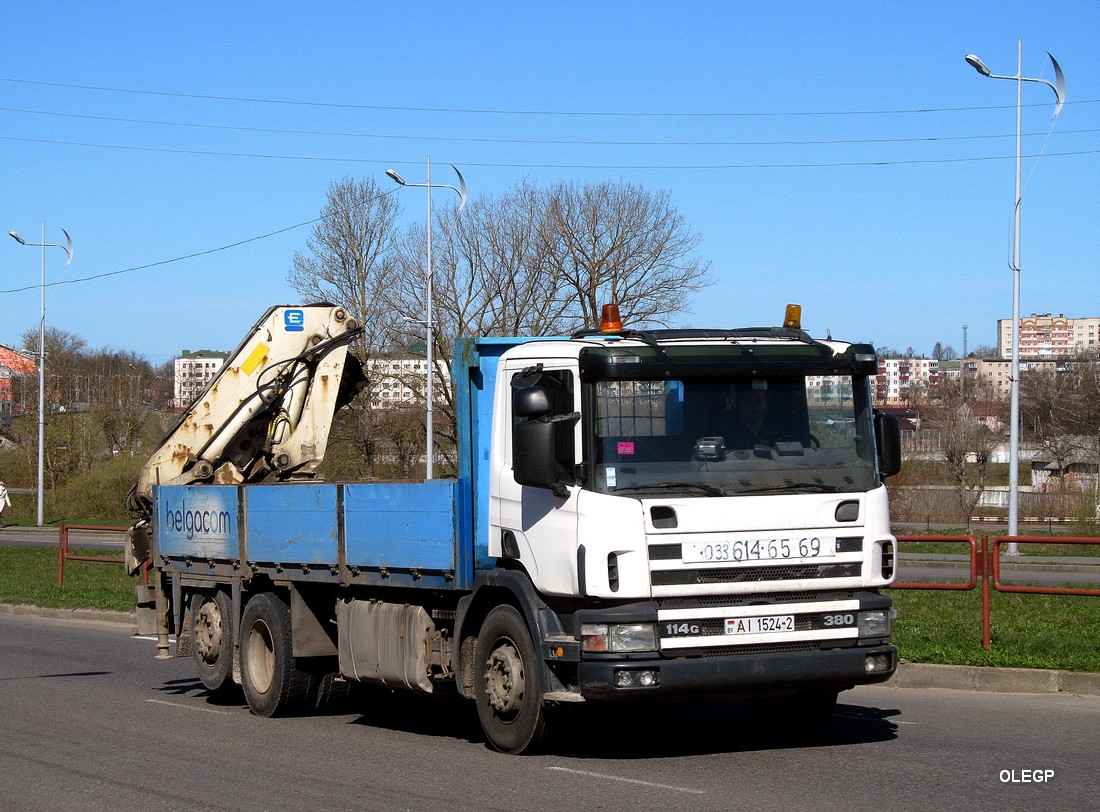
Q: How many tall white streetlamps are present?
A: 3